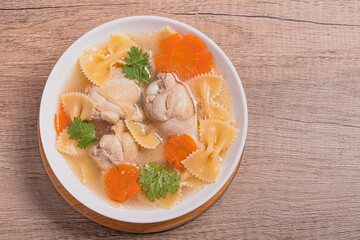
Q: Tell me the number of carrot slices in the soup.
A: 4